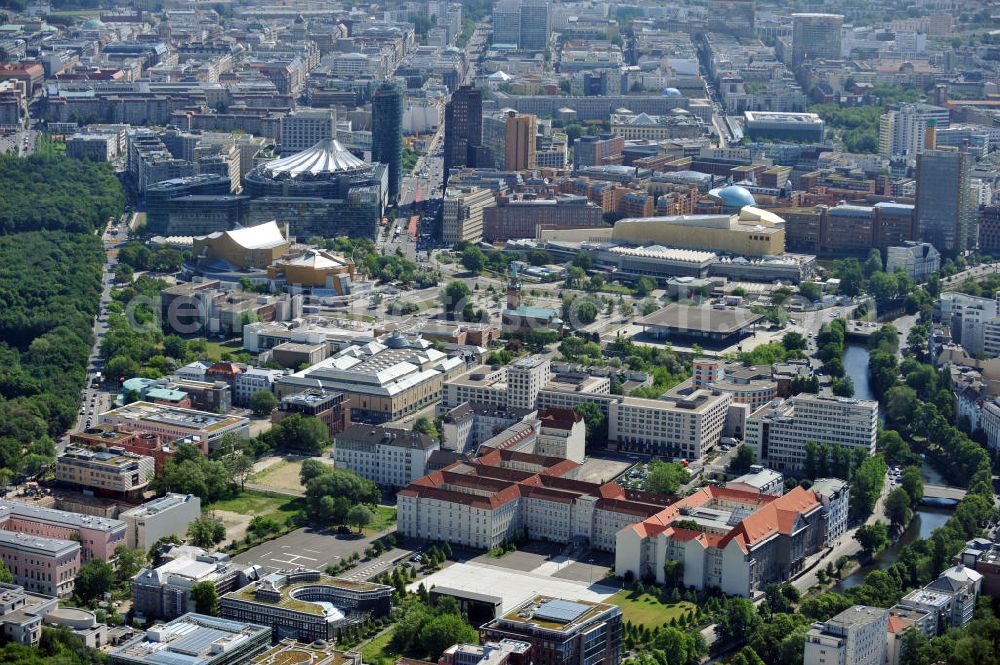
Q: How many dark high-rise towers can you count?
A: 2